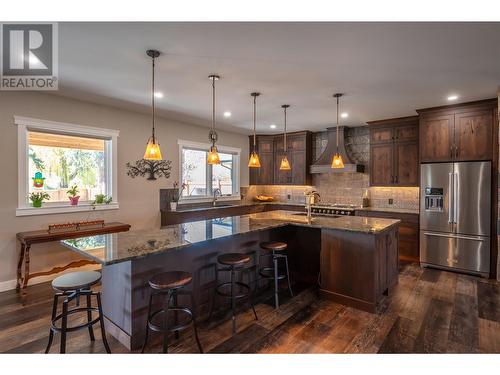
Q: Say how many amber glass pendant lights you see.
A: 5